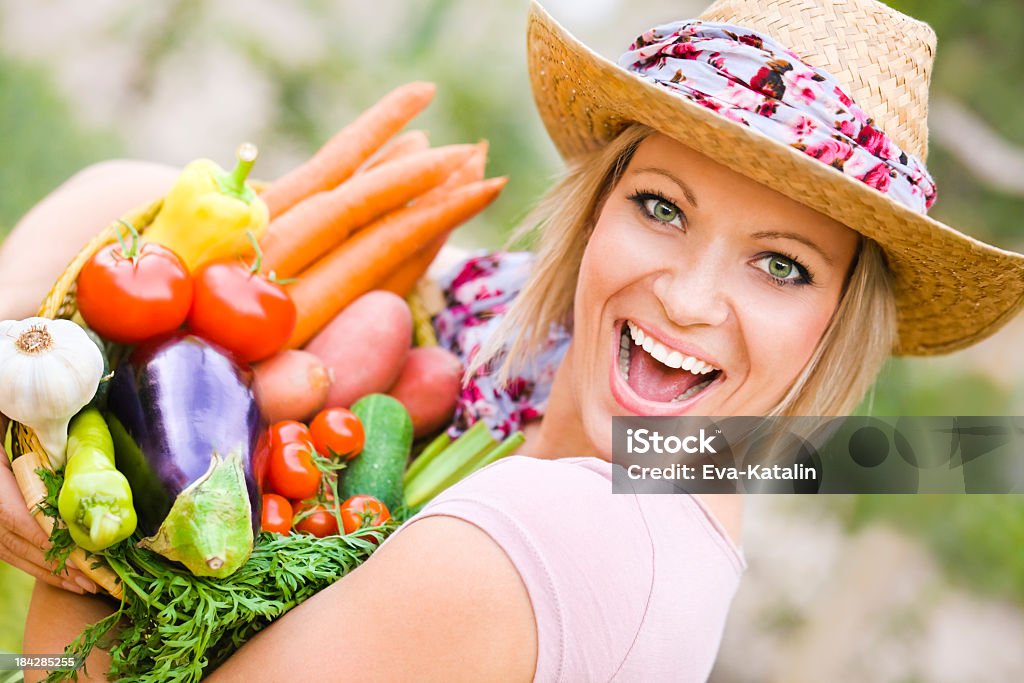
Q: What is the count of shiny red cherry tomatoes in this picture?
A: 6